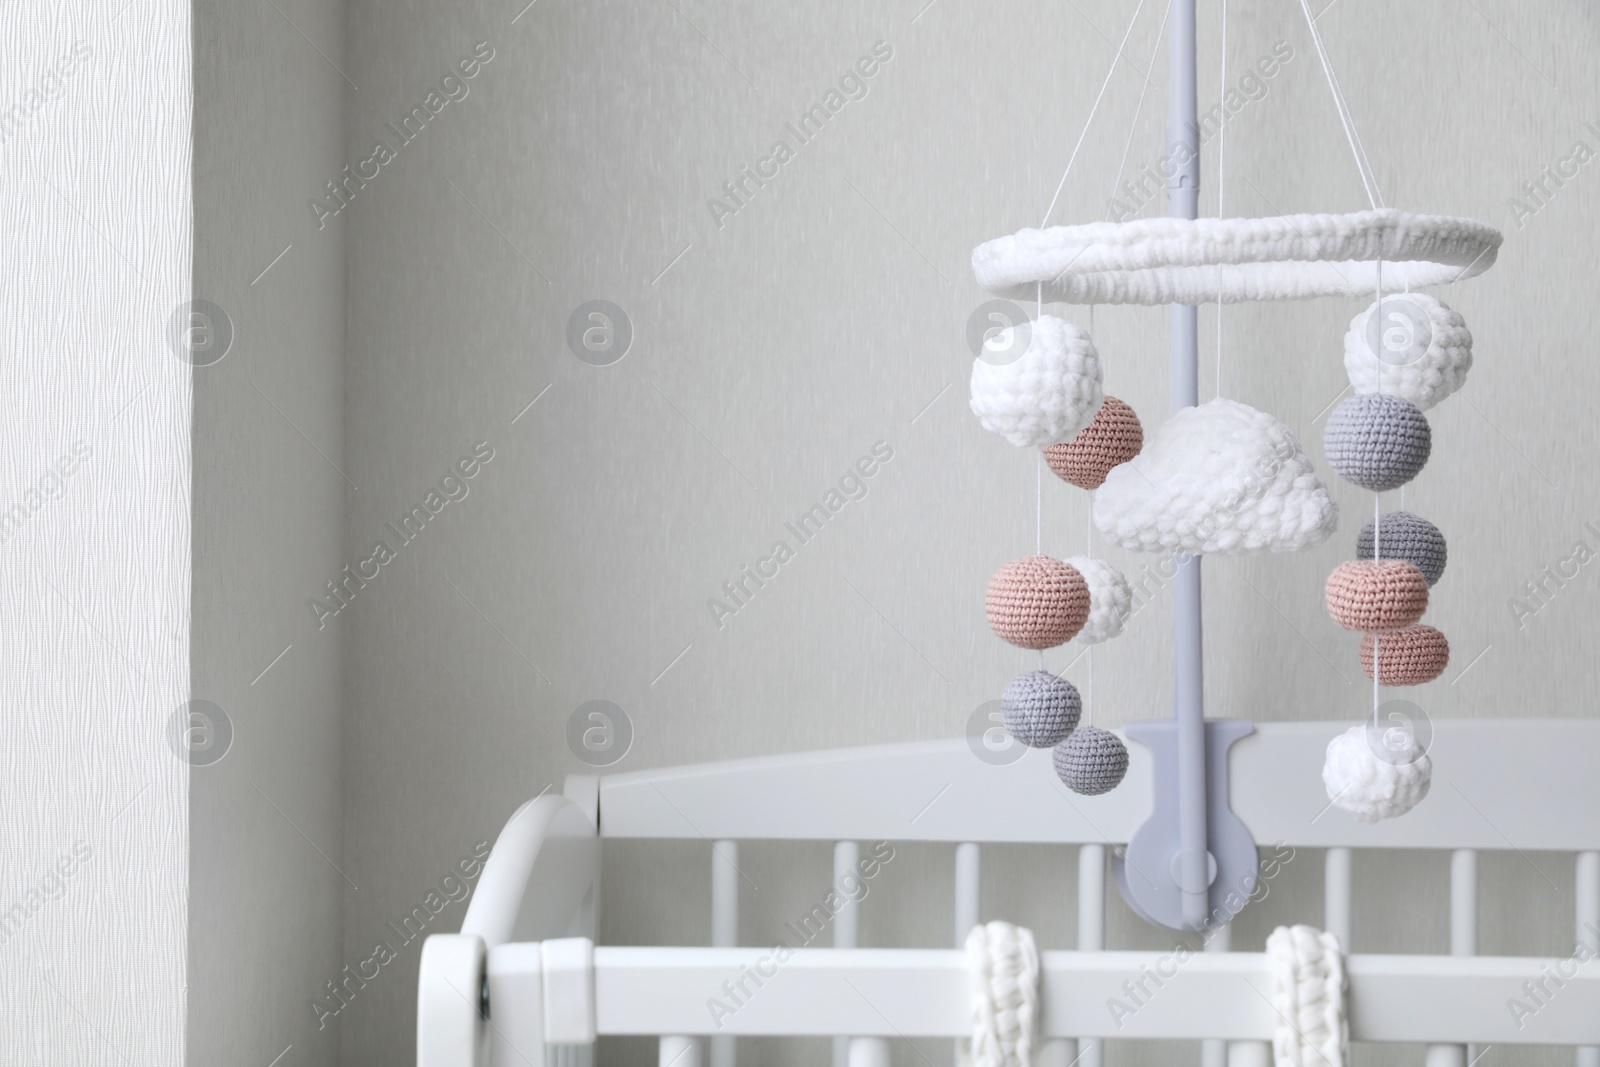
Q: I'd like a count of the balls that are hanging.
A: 12